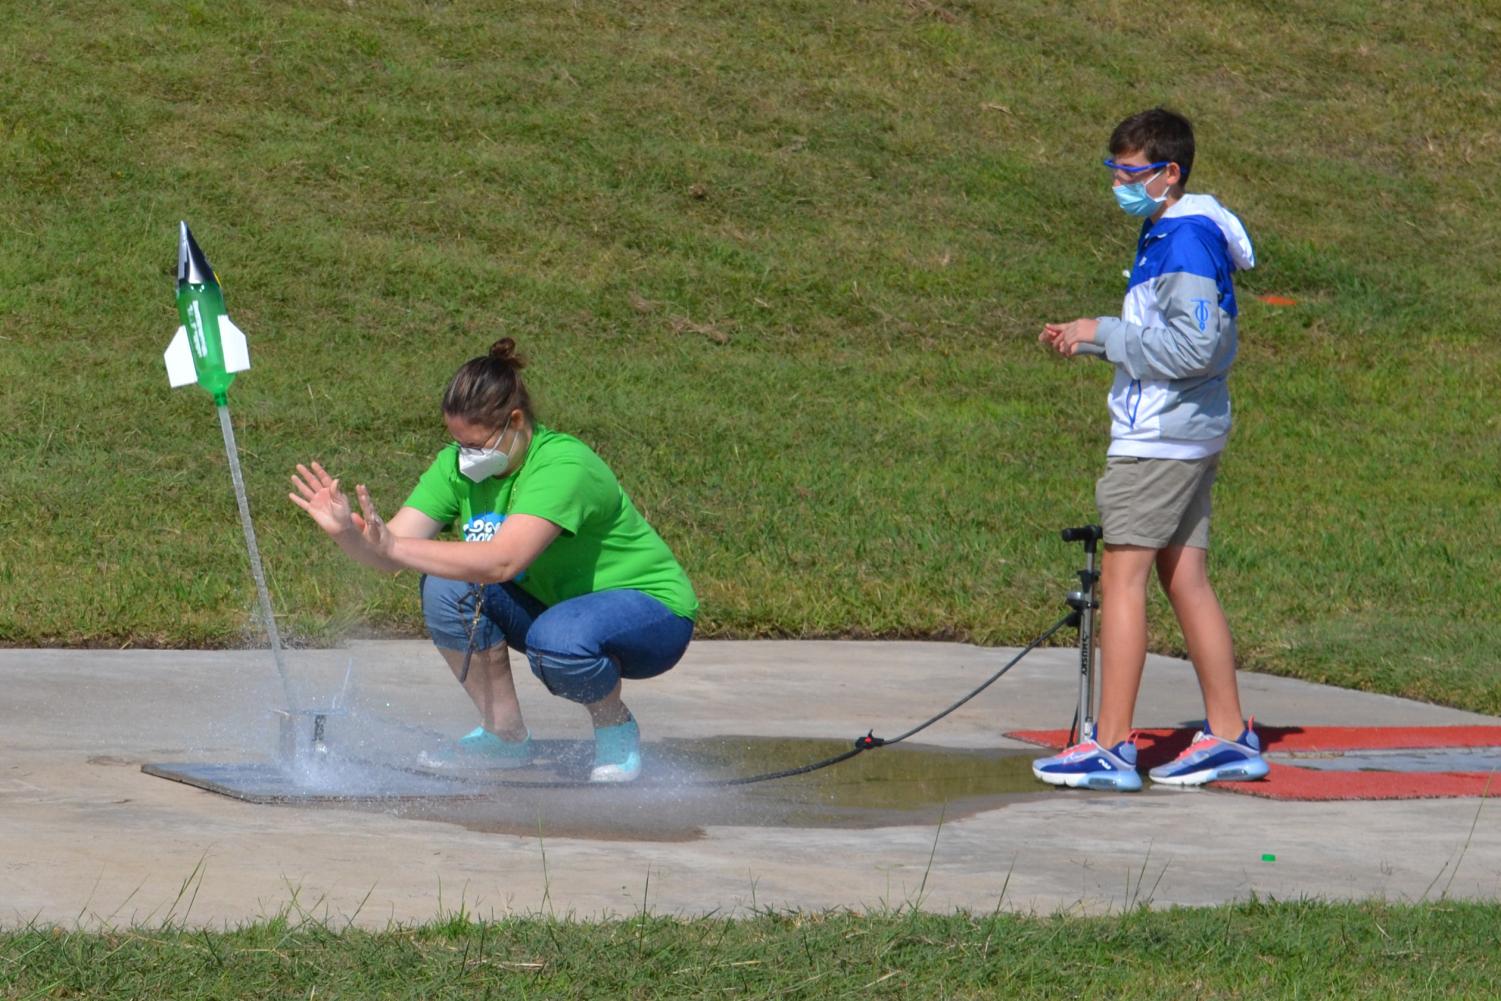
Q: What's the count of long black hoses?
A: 1